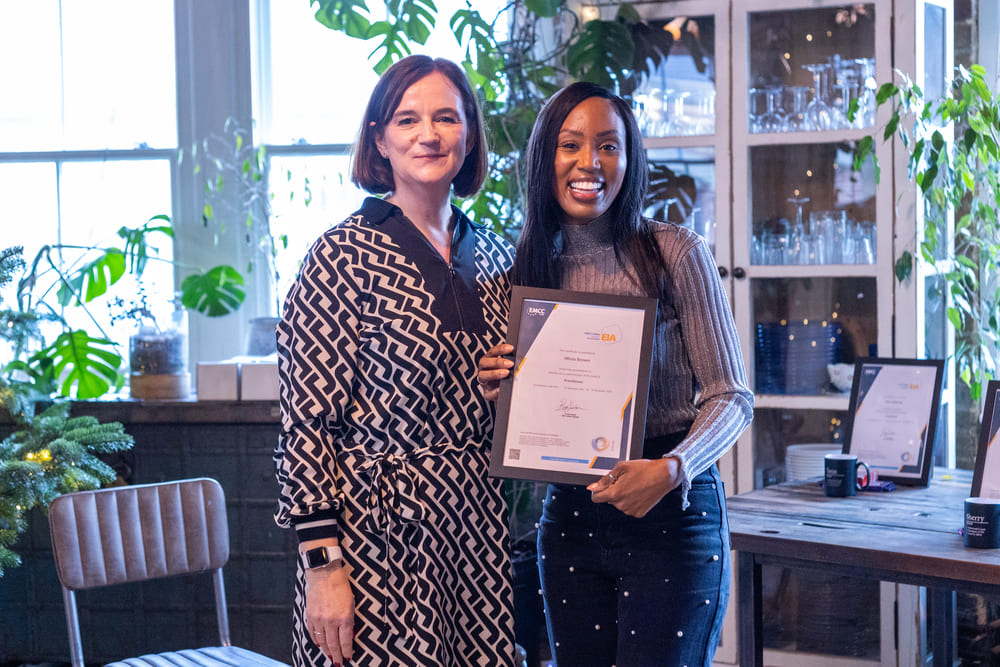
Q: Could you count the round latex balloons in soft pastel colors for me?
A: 0